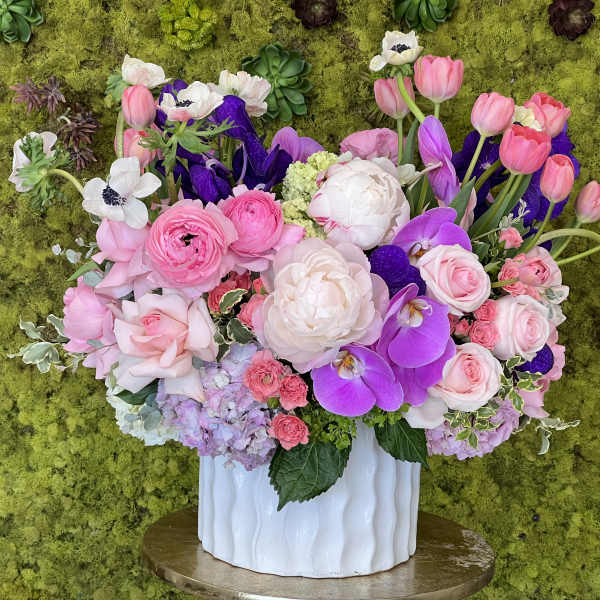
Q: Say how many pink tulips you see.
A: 9